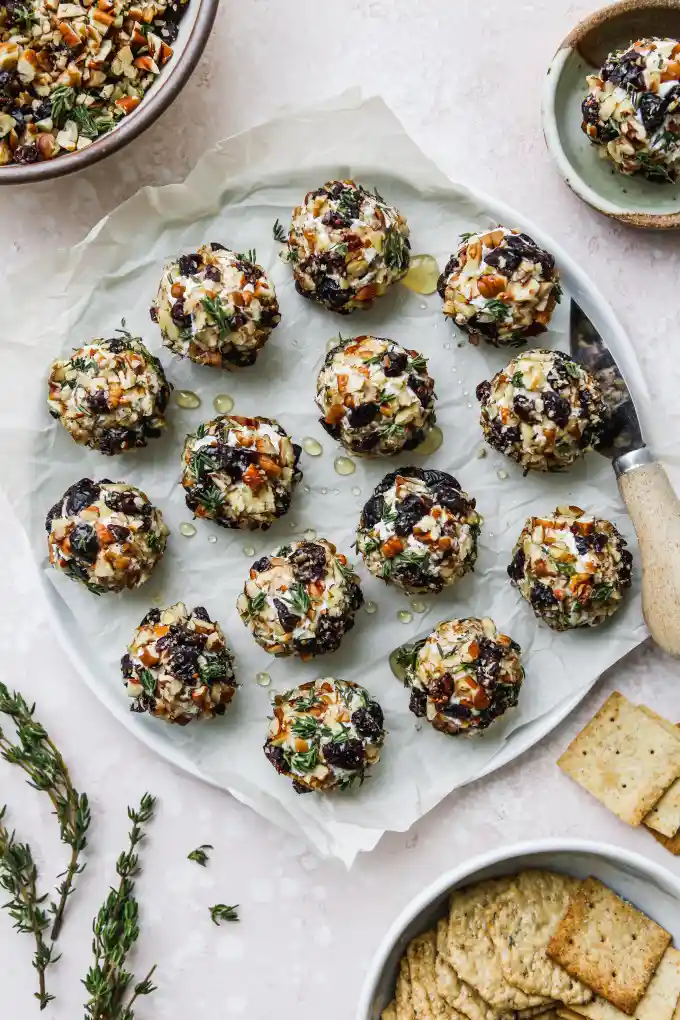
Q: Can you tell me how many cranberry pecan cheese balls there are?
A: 15